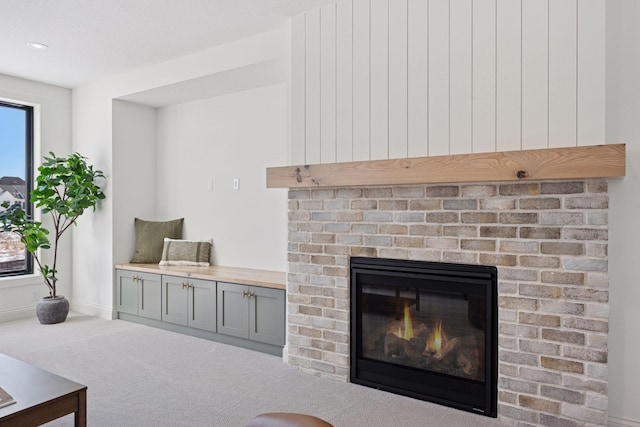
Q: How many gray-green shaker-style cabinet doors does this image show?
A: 6